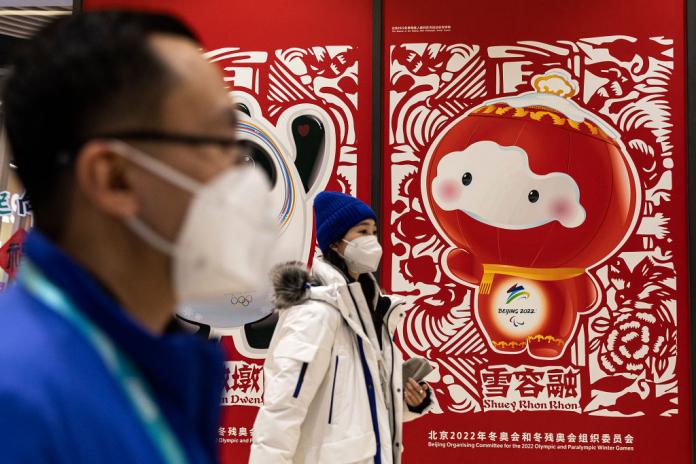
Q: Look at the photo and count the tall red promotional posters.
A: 2